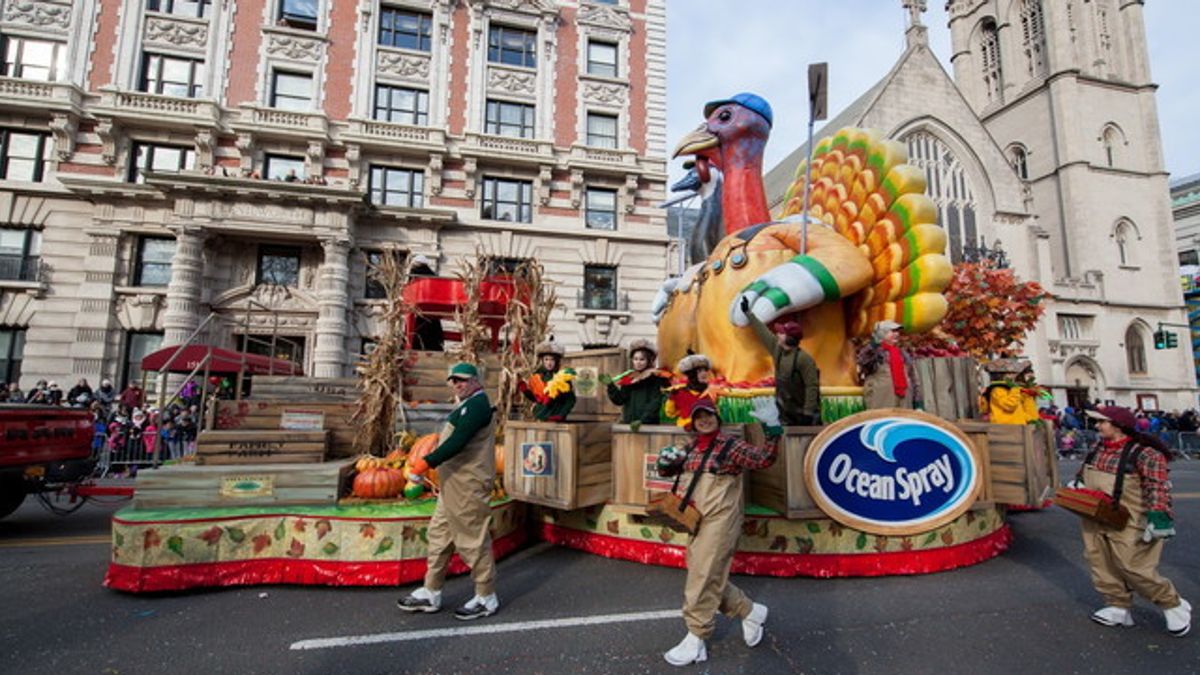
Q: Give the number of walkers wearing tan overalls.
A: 3